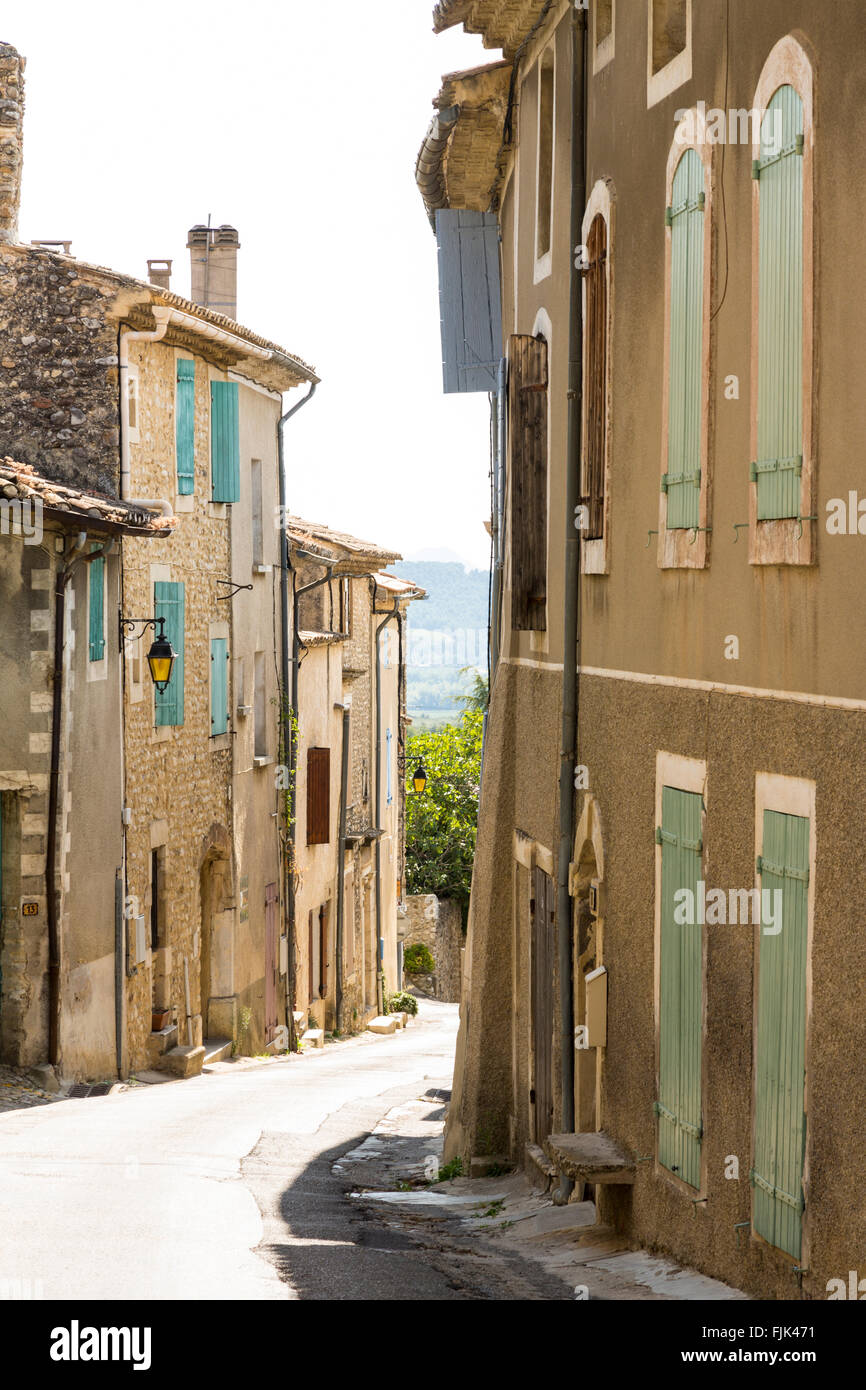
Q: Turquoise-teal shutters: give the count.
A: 5